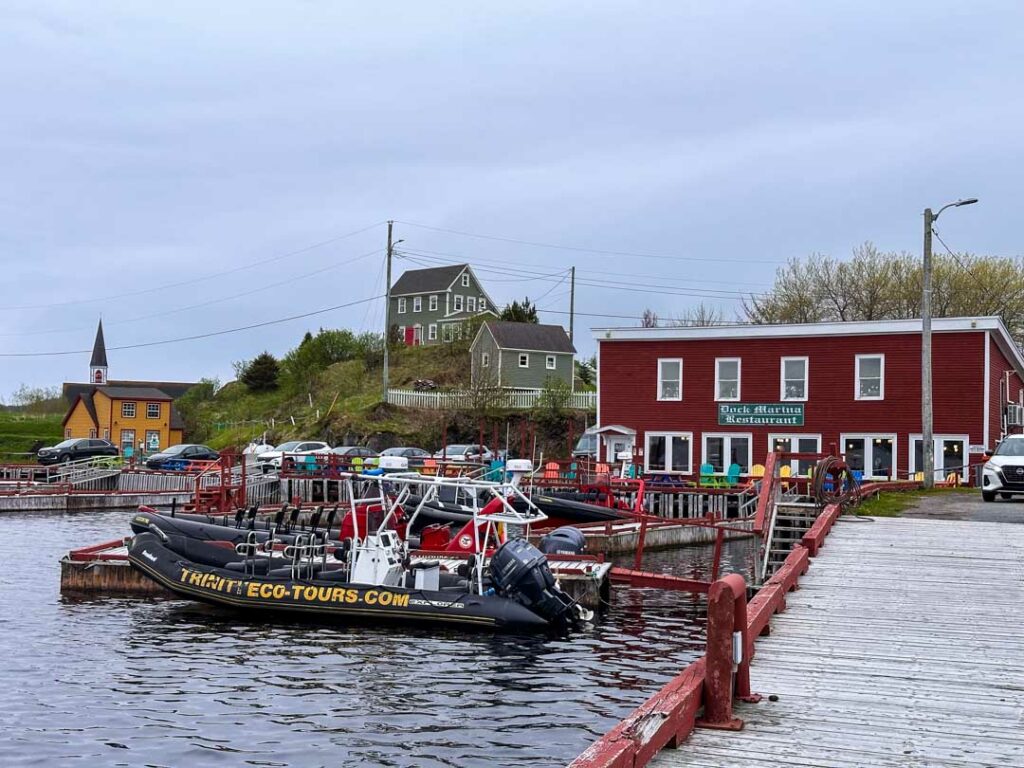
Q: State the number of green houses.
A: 2